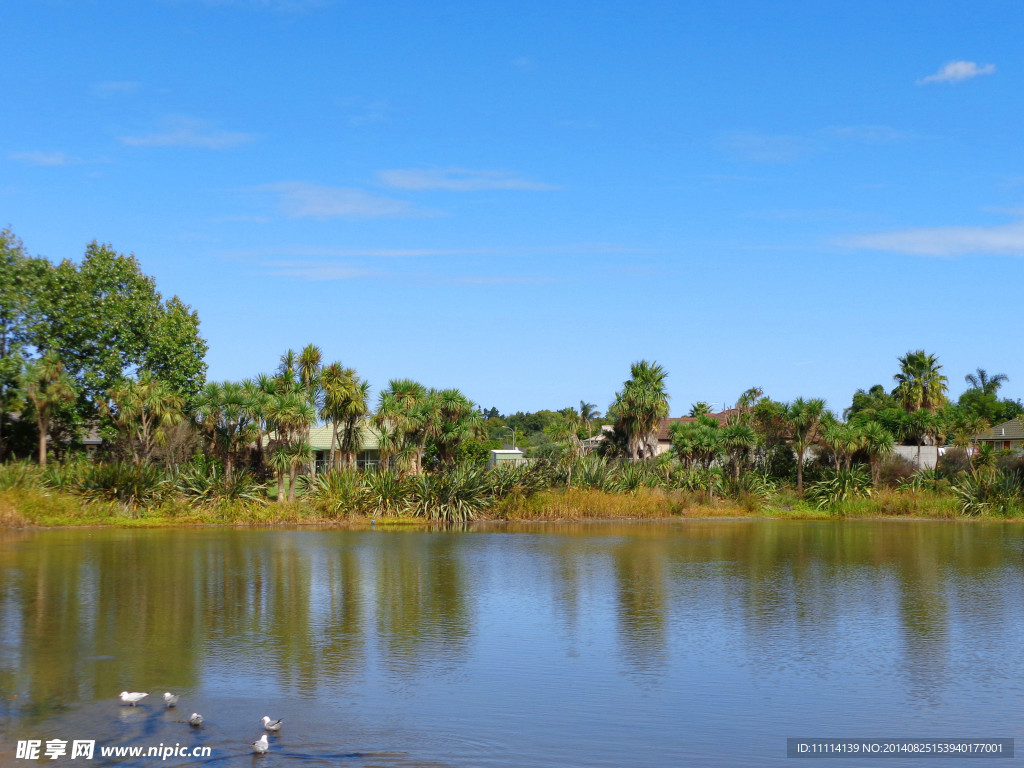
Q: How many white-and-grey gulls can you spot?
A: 5